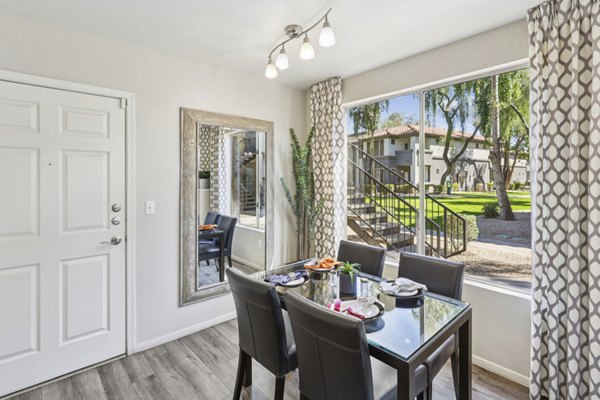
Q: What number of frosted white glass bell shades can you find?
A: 4